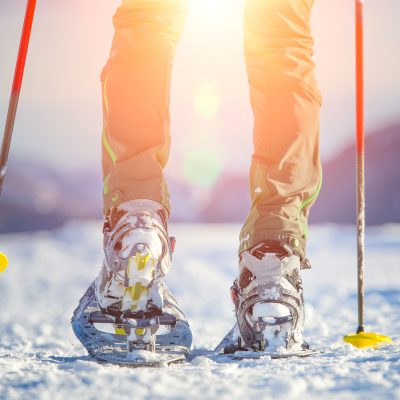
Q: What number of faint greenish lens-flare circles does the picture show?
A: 2